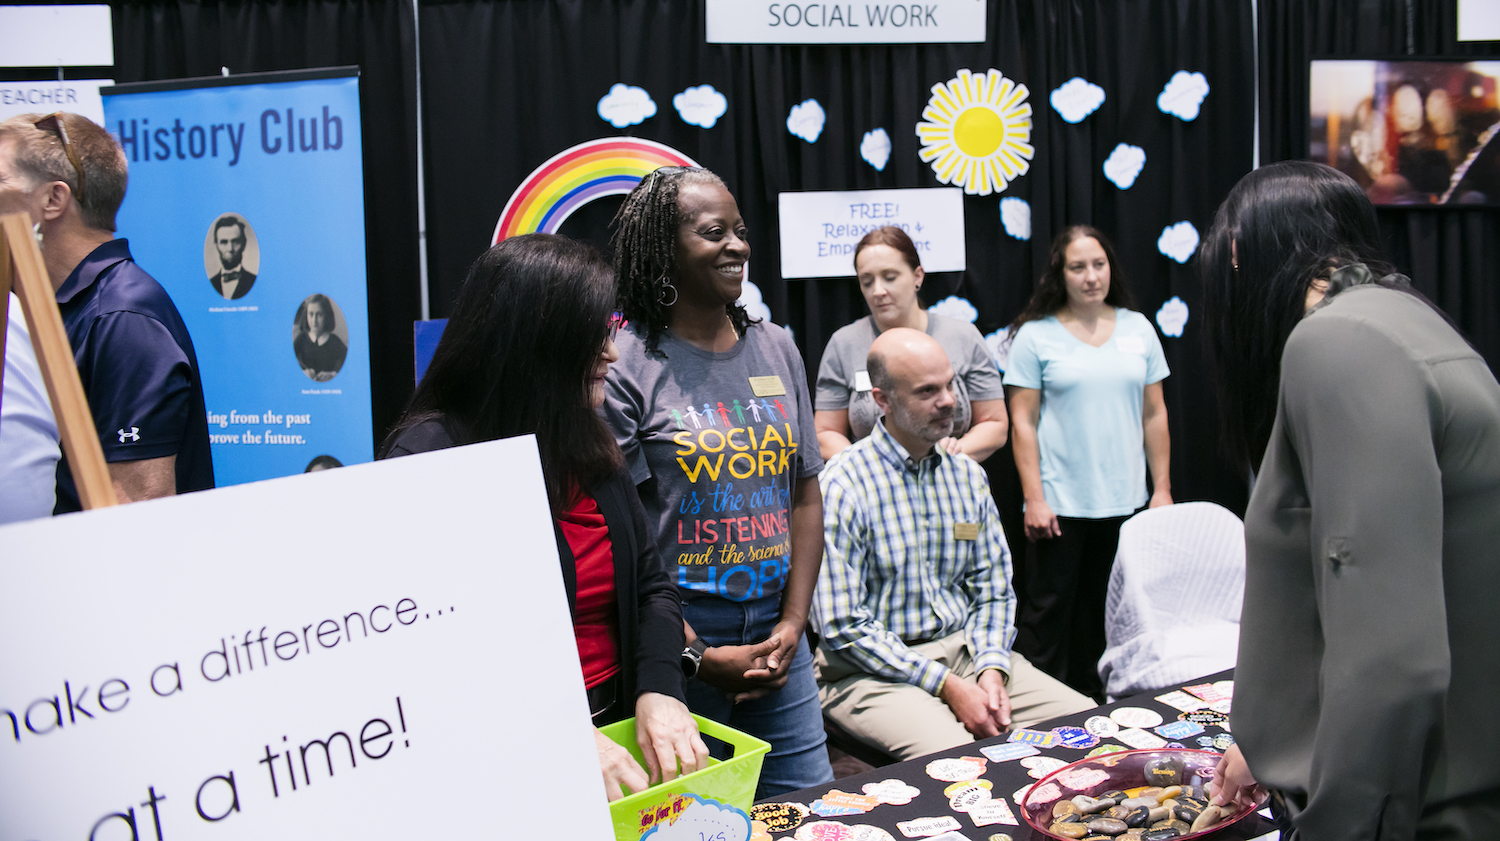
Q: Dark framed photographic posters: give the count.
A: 1